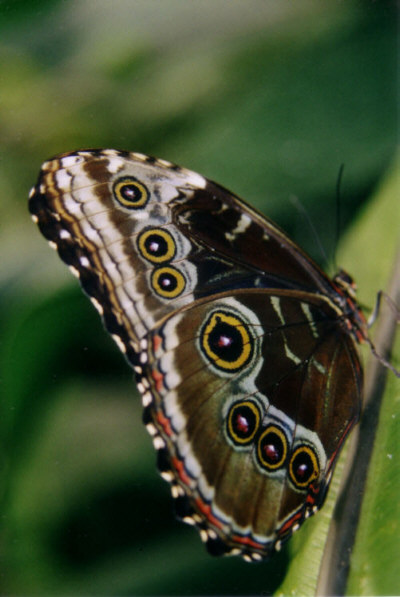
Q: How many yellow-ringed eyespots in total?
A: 7